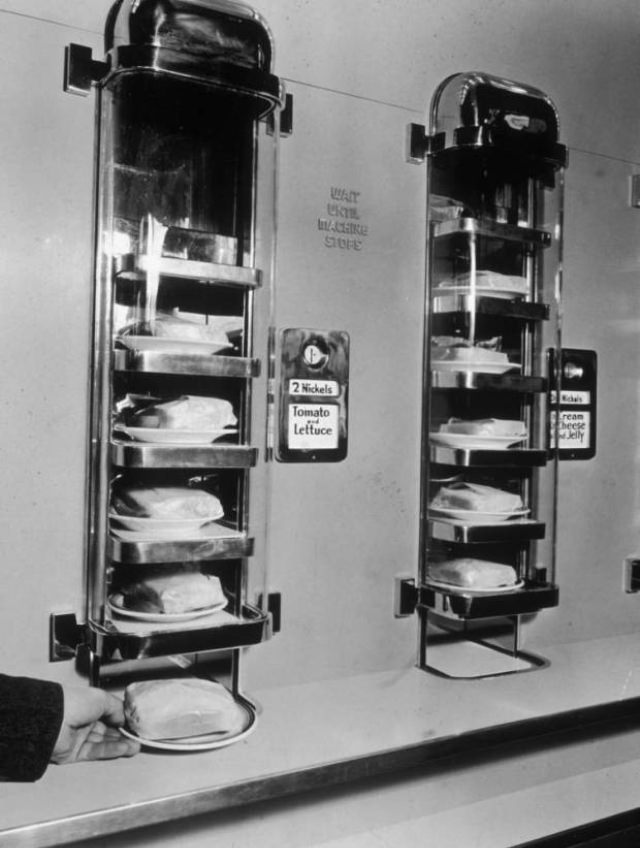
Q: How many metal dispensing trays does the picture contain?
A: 11